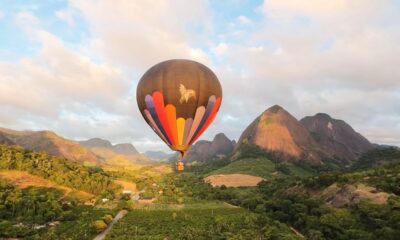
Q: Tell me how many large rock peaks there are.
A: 2